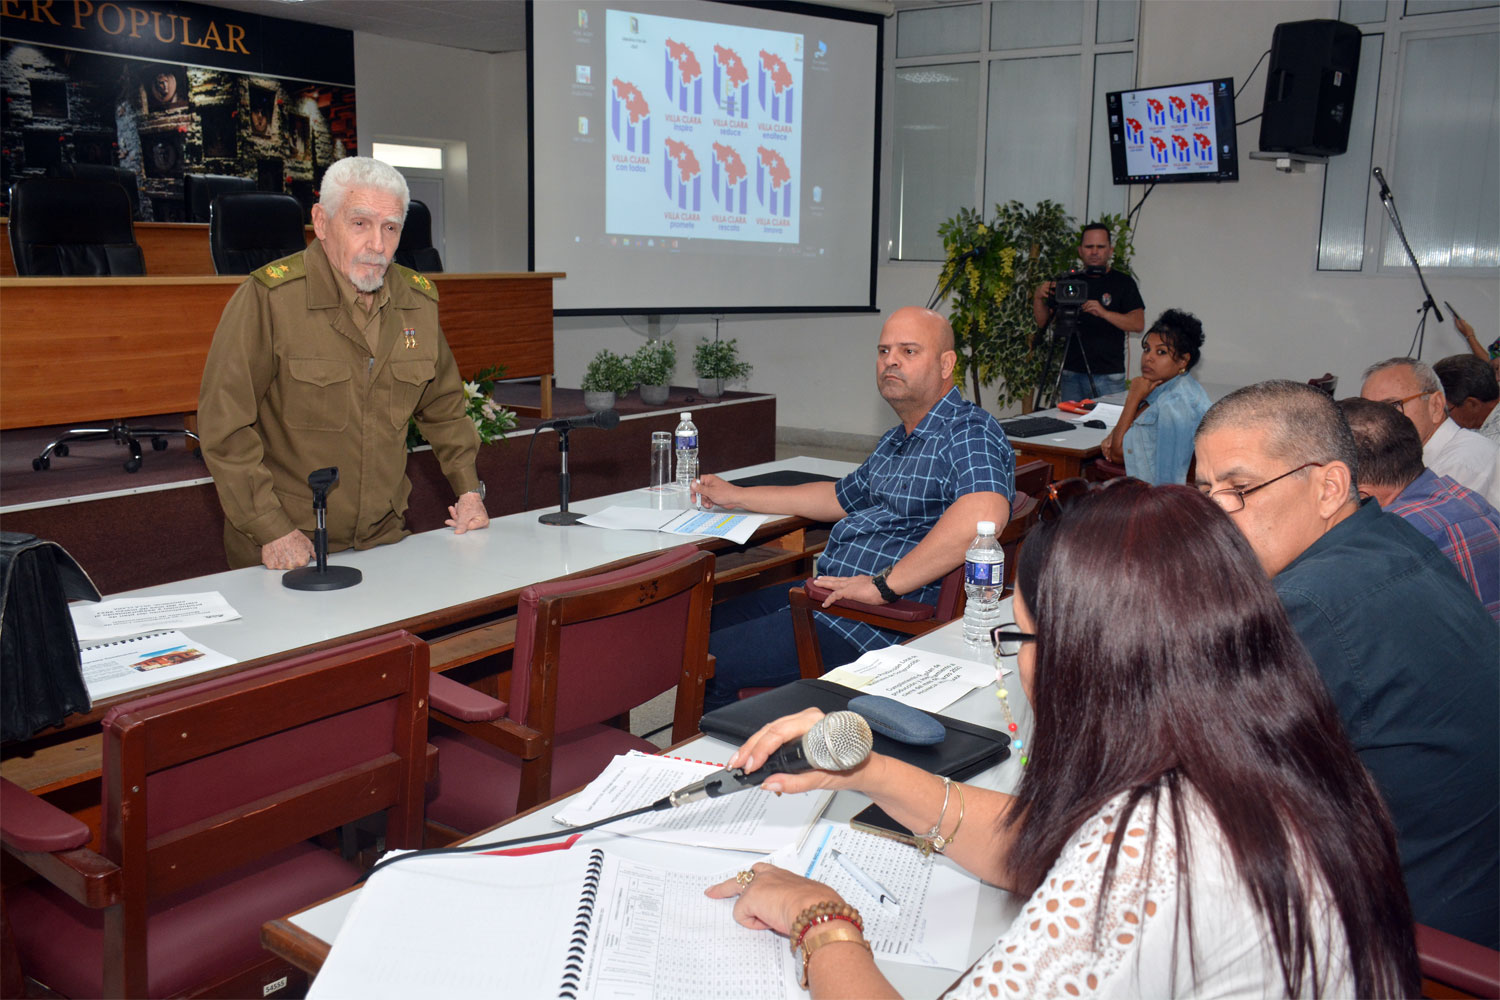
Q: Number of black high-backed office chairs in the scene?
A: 5